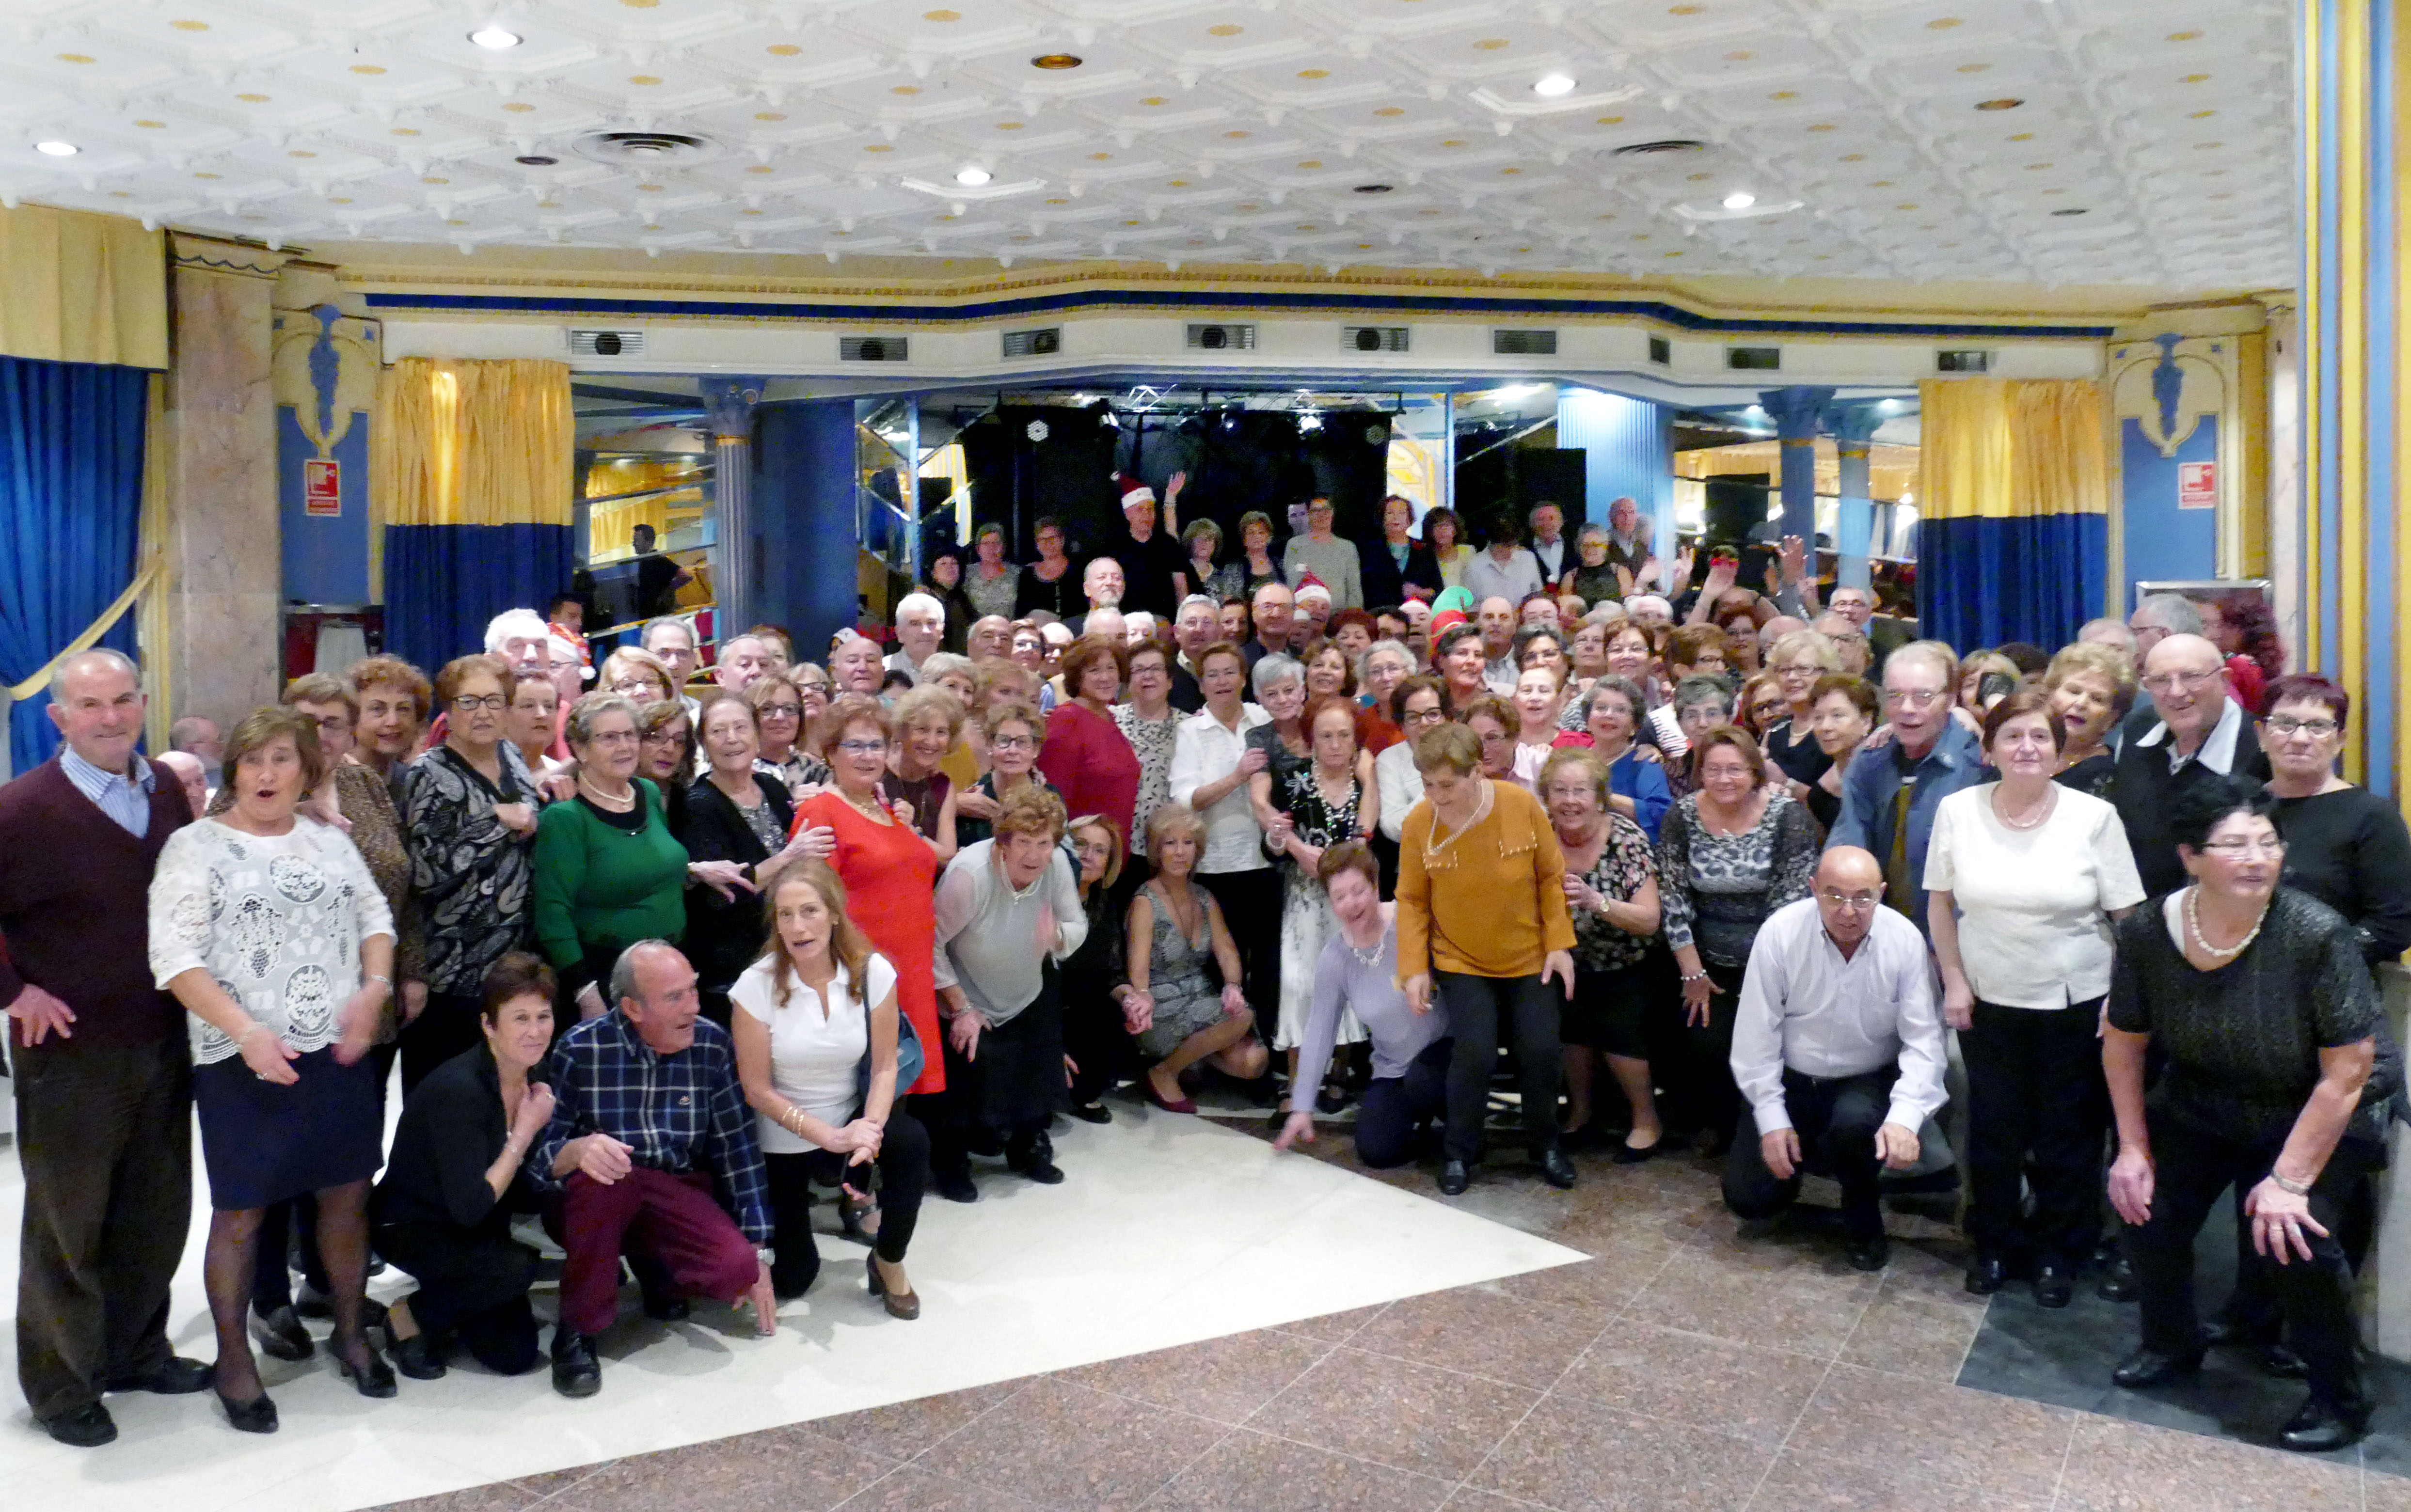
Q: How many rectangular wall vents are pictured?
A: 9